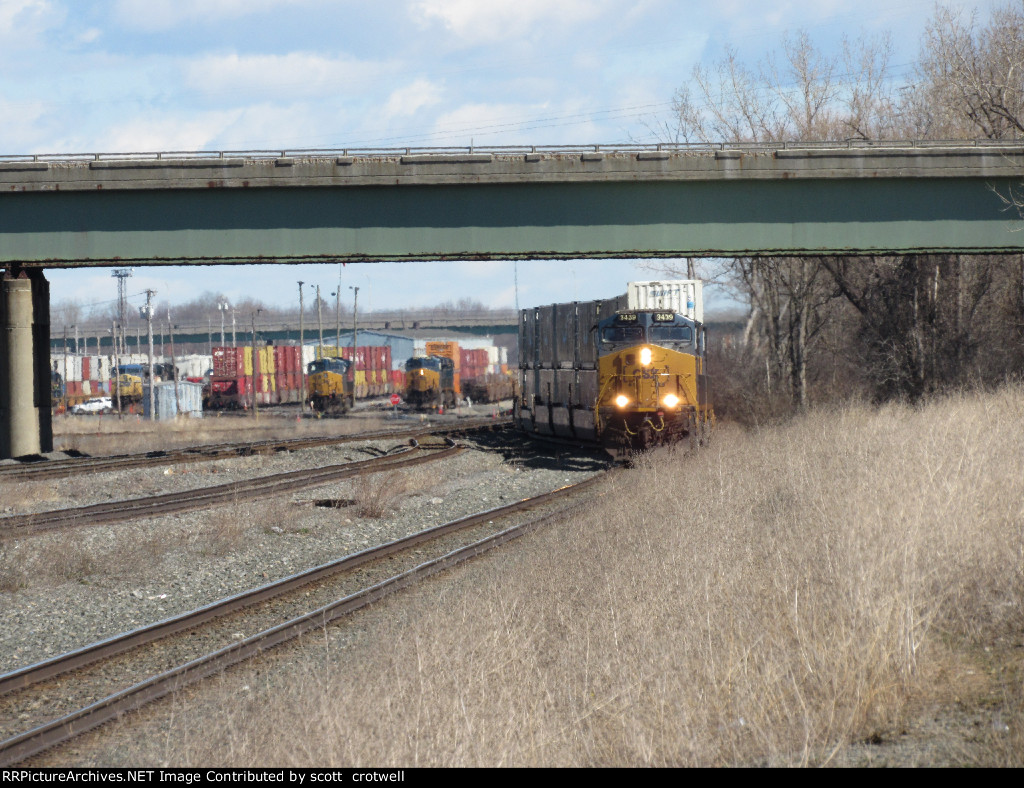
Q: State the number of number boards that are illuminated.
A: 2